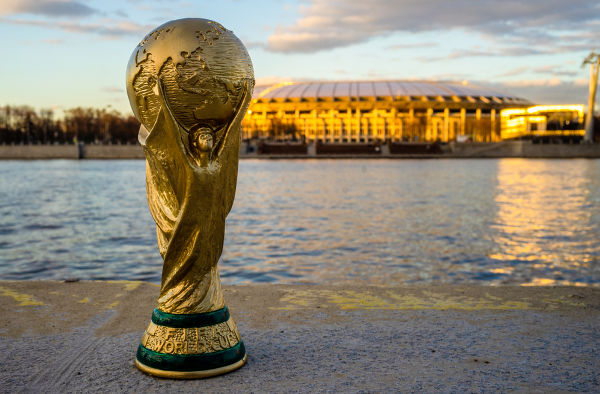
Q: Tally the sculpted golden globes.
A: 1